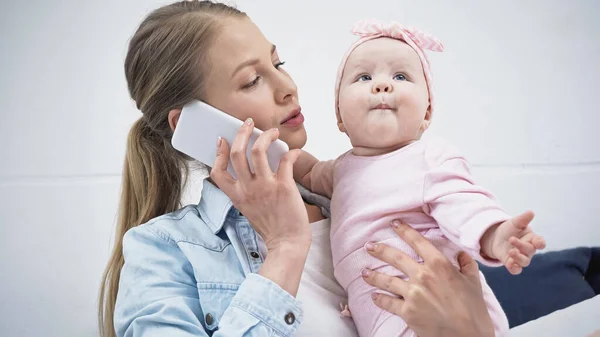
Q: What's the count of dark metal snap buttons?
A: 3